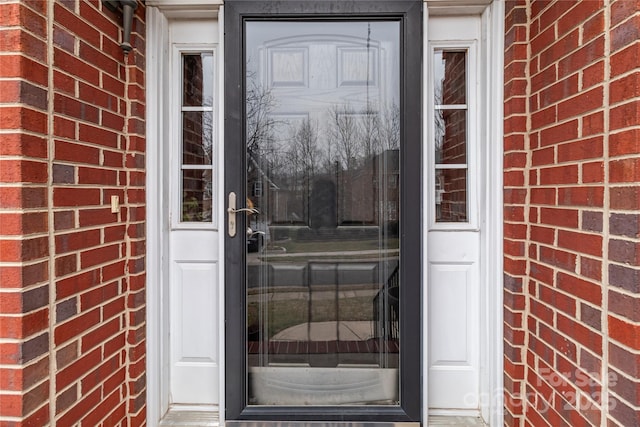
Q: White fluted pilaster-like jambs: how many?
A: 2